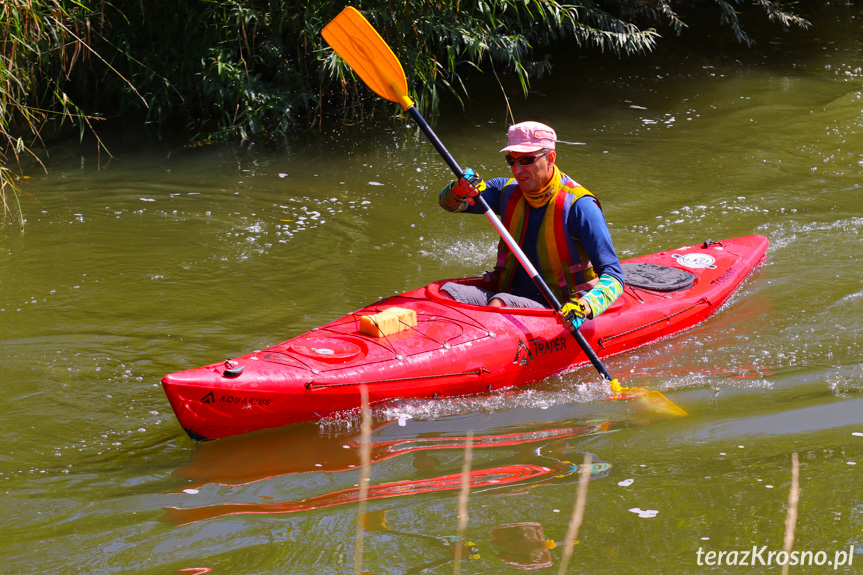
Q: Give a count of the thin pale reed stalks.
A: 4